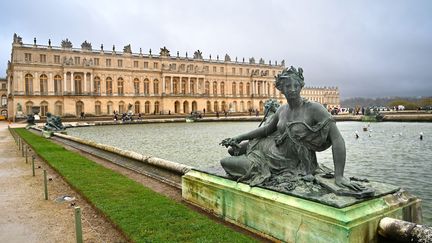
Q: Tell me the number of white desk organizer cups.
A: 0